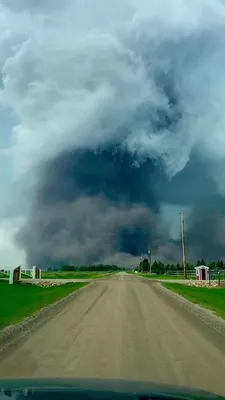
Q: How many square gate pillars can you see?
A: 2